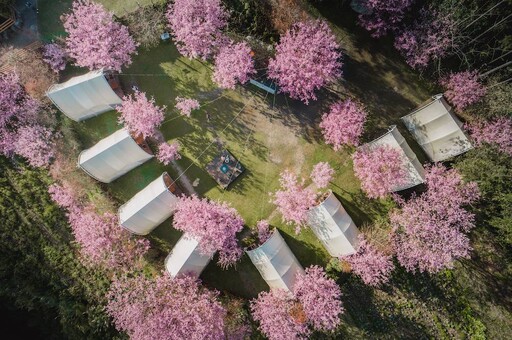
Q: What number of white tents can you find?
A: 8